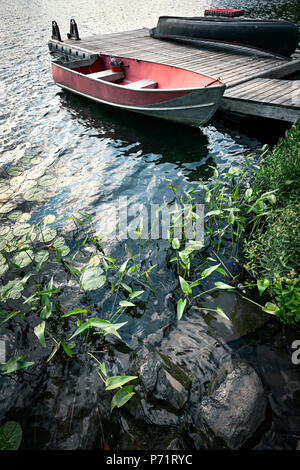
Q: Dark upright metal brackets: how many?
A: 2